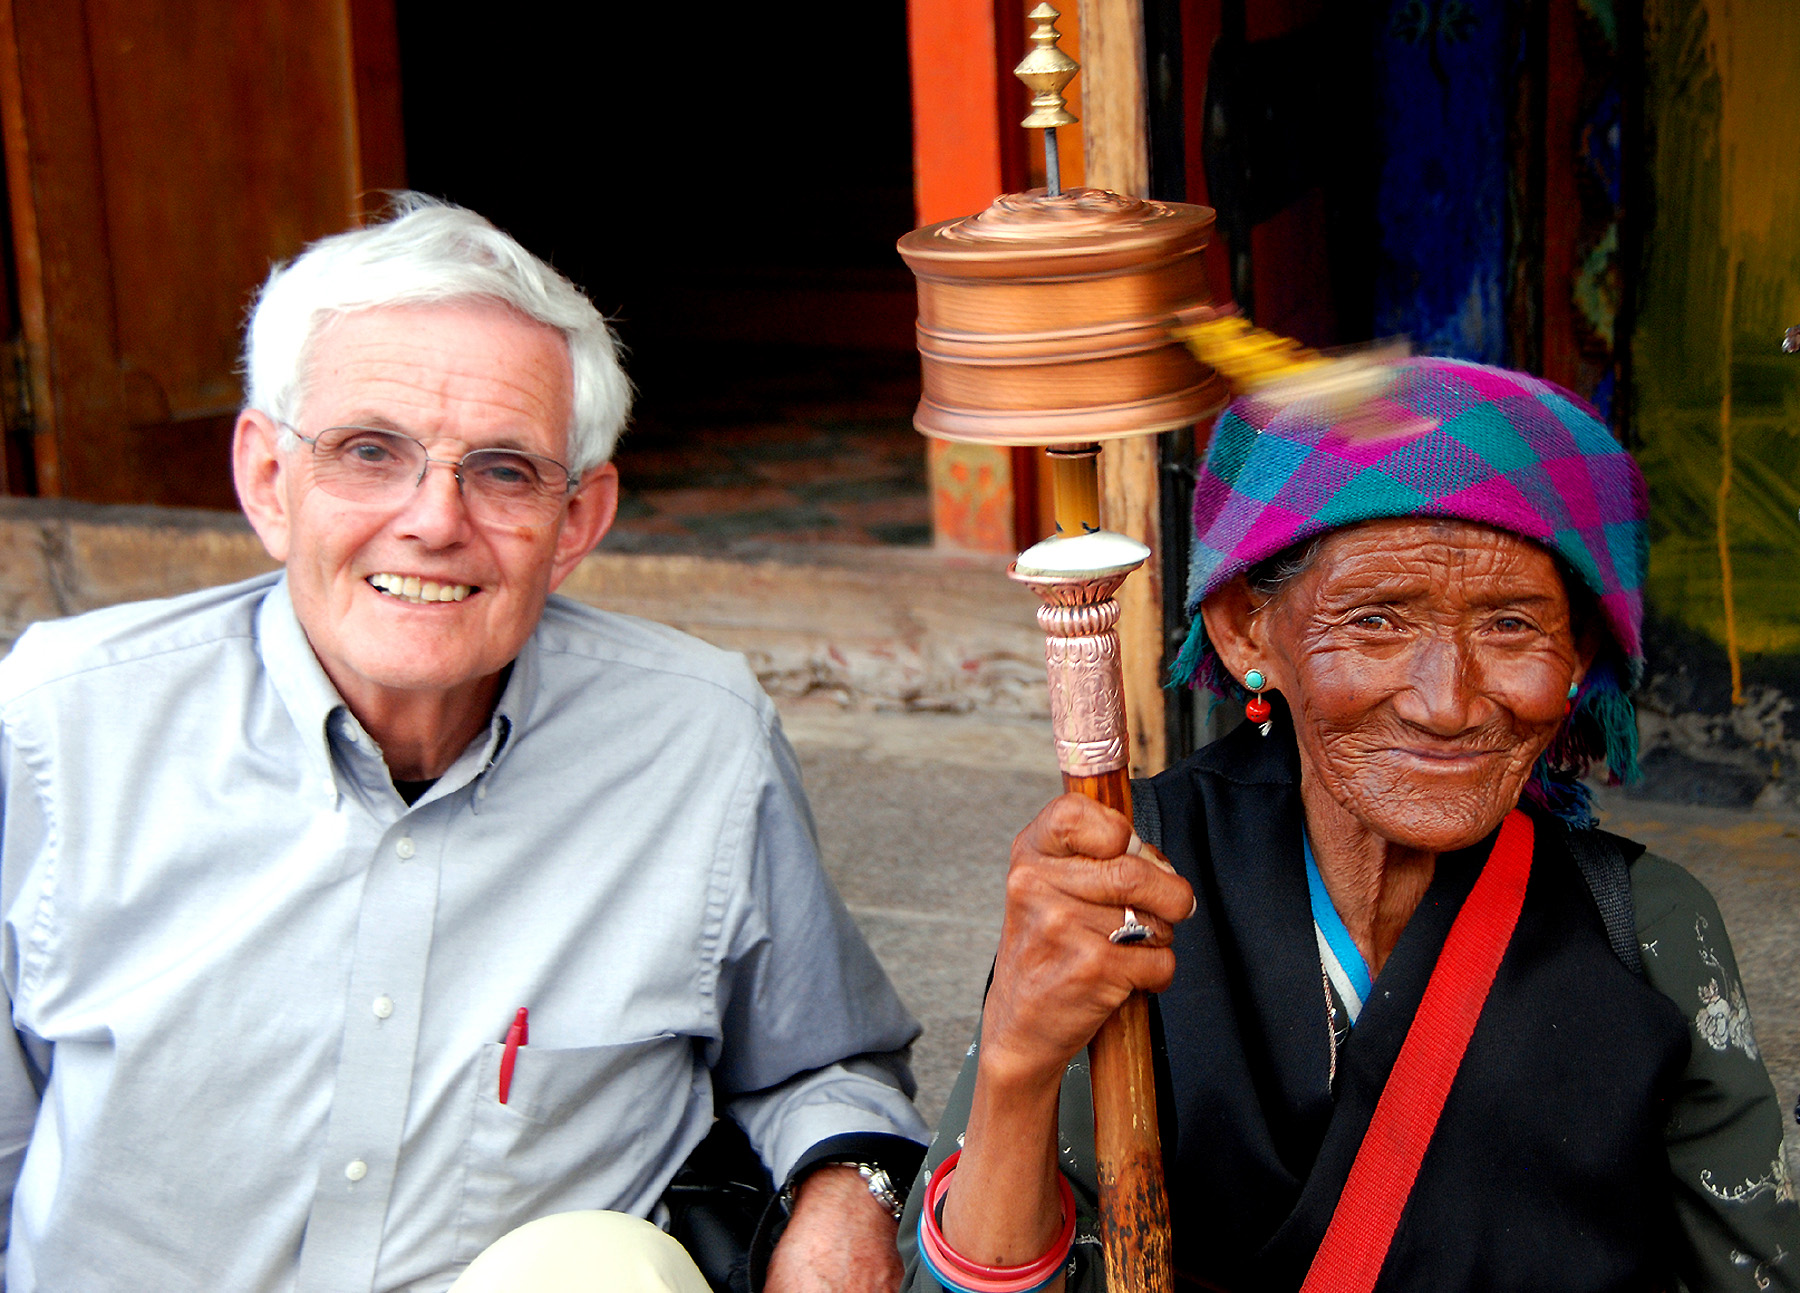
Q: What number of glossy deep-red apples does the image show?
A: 0